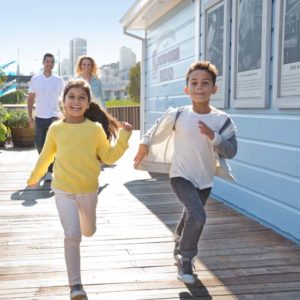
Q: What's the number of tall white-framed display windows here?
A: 3